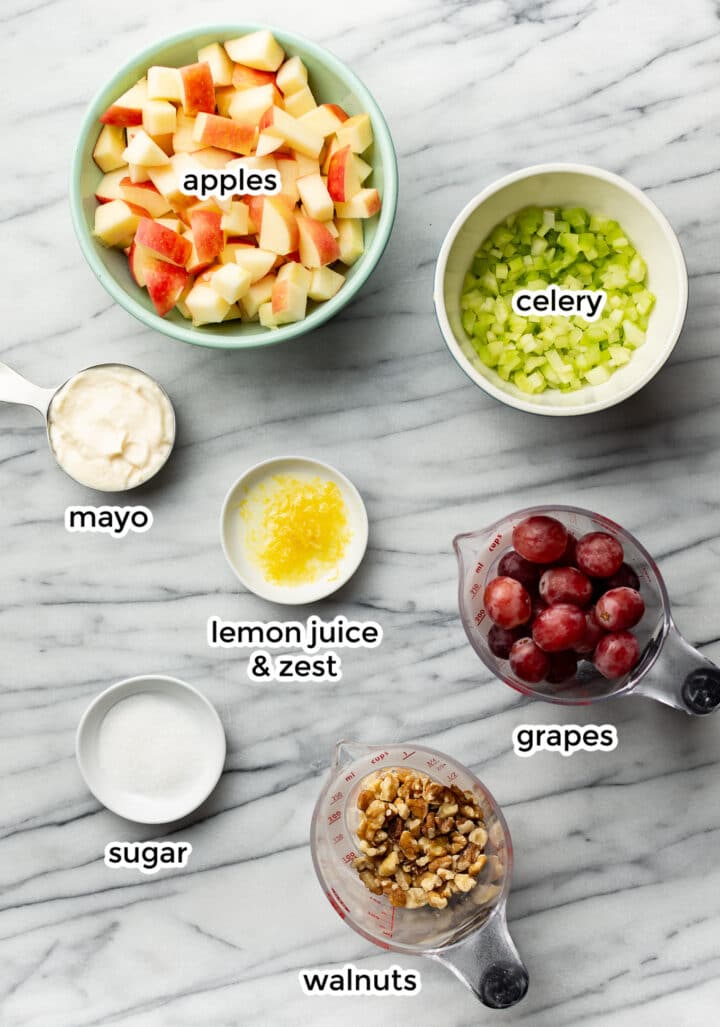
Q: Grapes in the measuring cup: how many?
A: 15